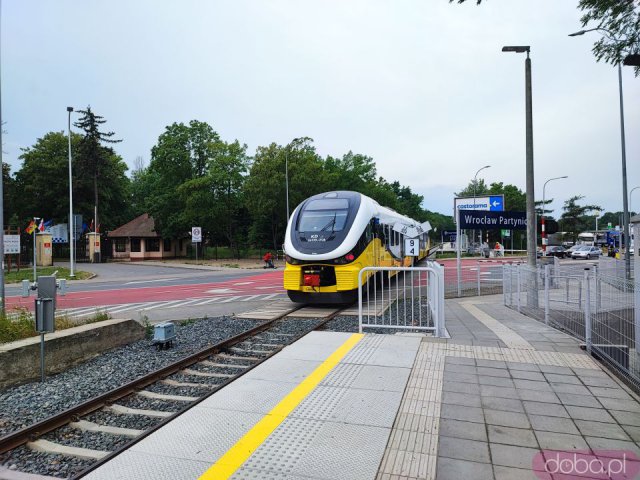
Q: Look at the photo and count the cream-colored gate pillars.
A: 2